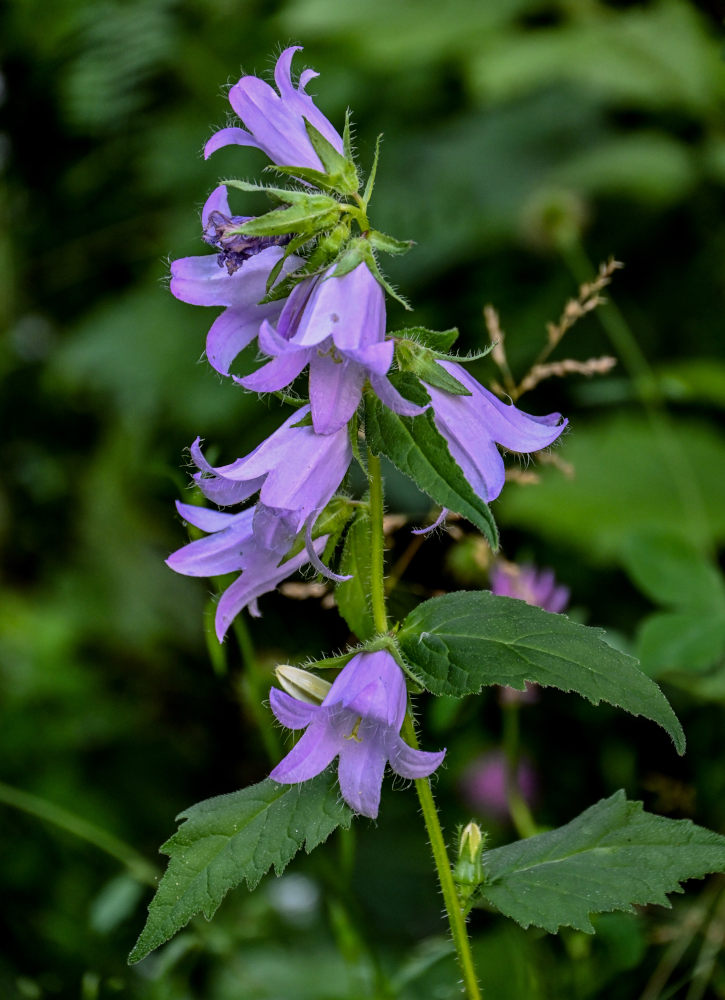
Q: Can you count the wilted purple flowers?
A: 1